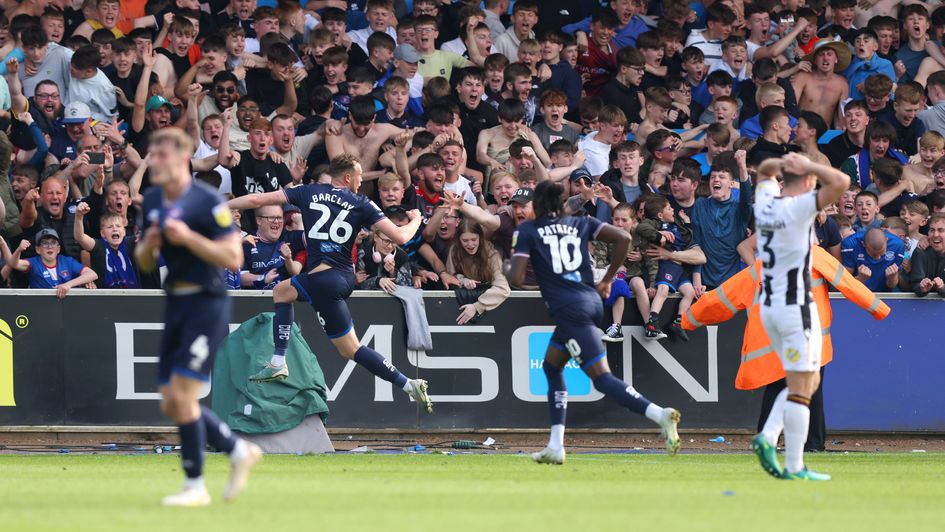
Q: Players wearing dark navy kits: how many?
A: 3